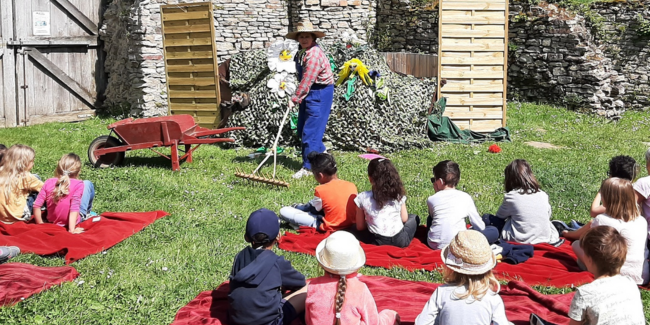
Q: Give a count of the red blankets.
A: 4